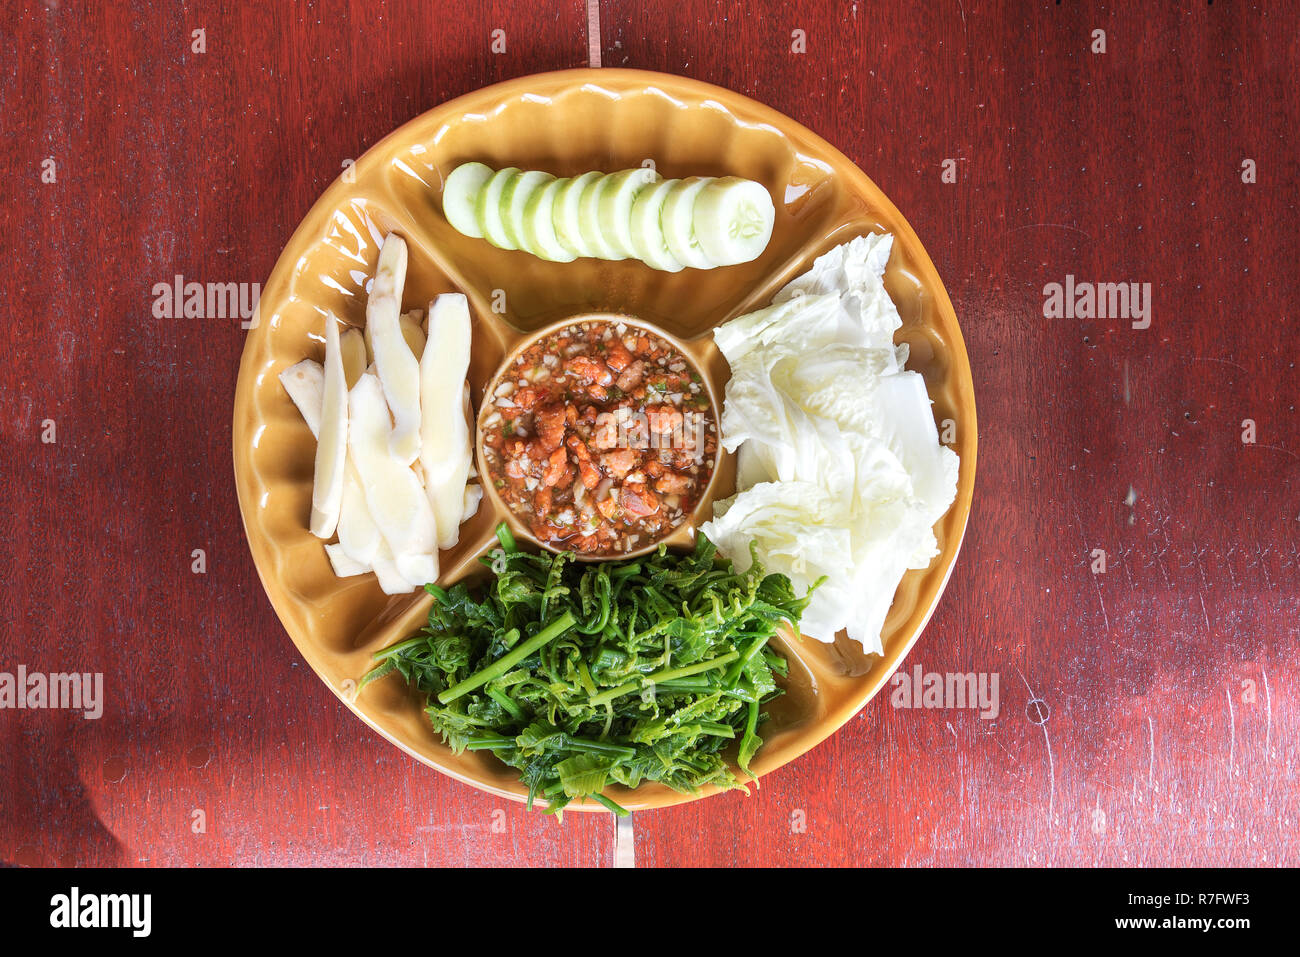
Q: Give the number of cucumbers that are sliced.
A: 10